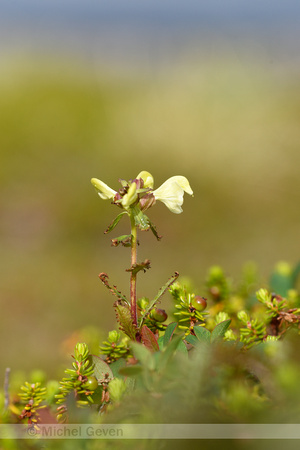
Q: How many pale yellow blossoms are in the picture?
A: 4